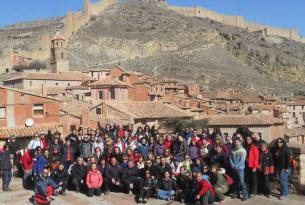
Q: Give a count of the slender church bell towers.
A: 1